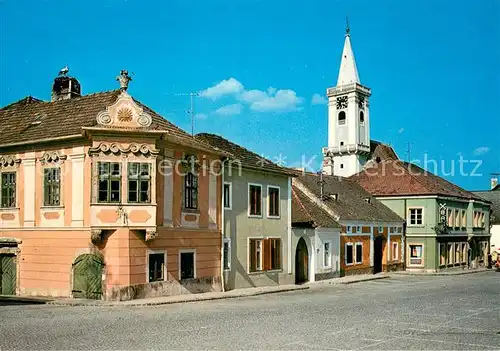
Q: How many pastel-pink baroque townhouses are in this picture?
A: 1